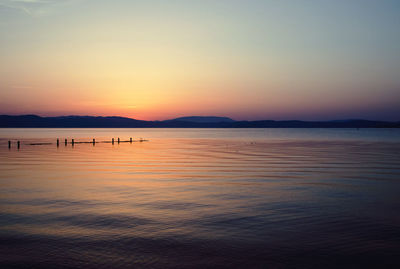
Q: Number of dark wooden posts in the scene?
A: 9